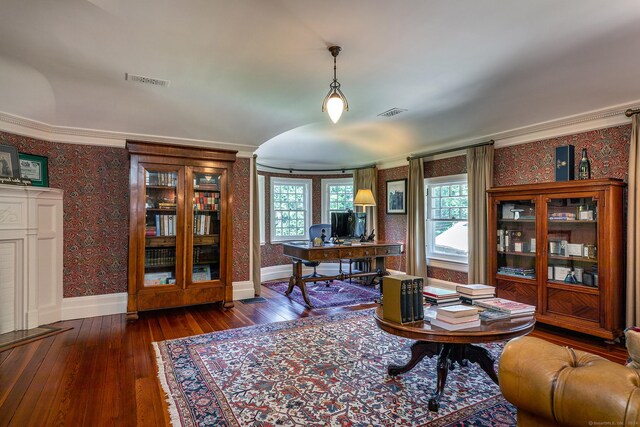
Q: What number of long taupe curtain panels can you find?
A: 5